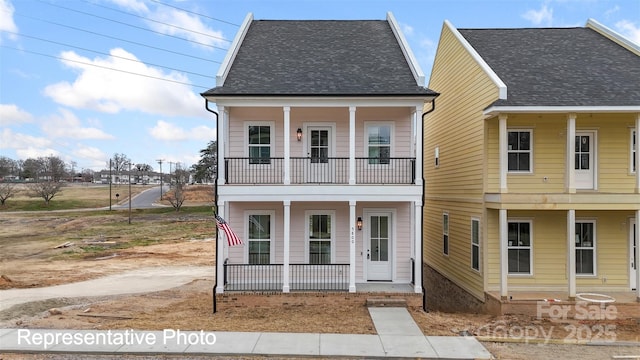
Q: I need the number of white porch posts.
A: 14